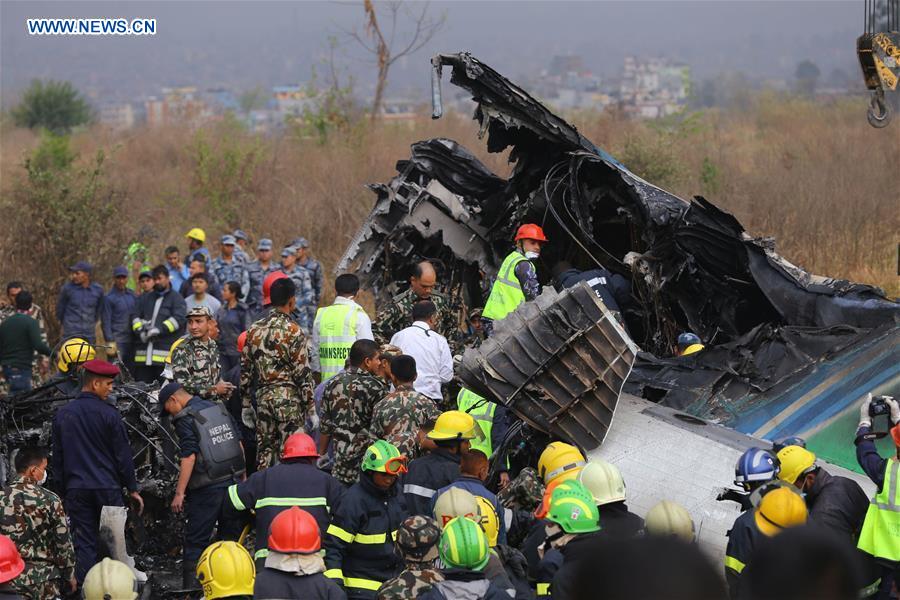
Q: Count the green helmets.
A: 3